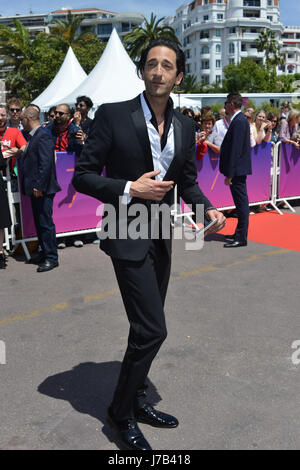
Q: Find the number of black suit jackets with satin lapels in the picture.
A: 1